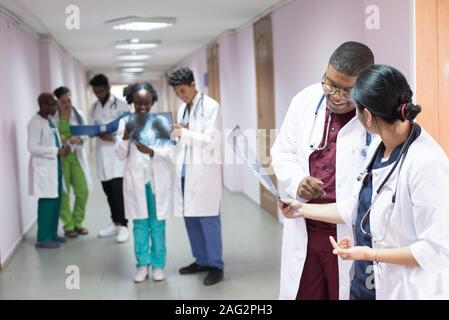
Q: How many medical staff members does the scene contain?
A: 7